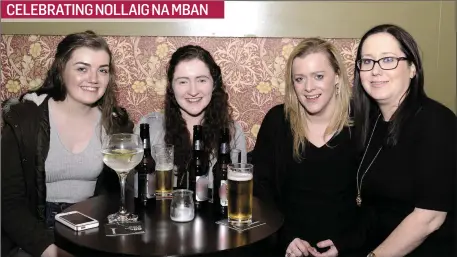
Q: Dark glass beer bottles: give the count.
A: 3